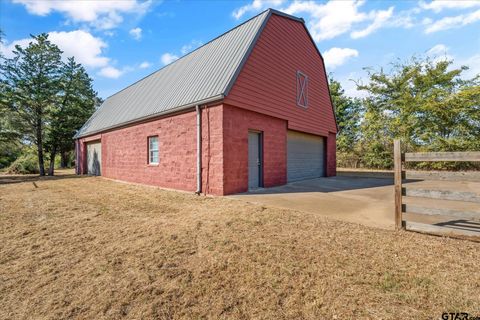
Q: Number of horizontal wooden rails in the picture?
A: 5